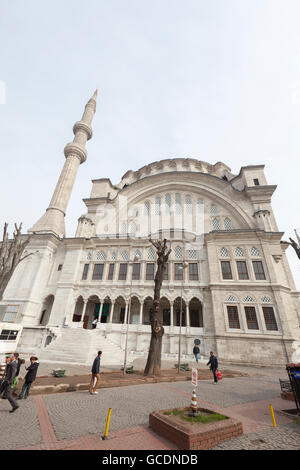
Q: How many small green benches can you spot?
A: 3